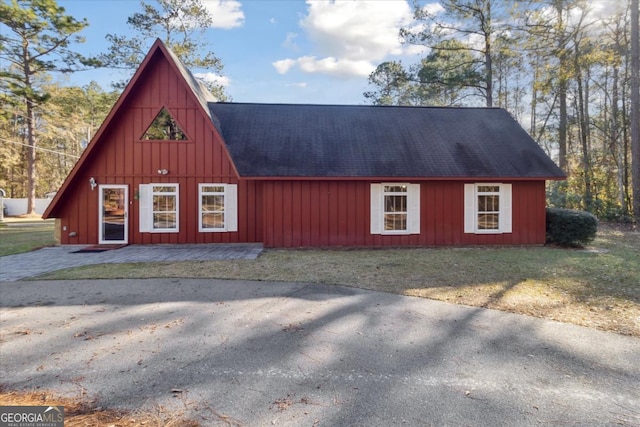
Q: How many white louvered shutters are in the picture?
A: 6